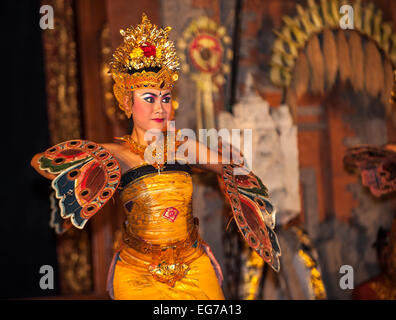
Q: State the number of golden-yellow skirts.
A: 1